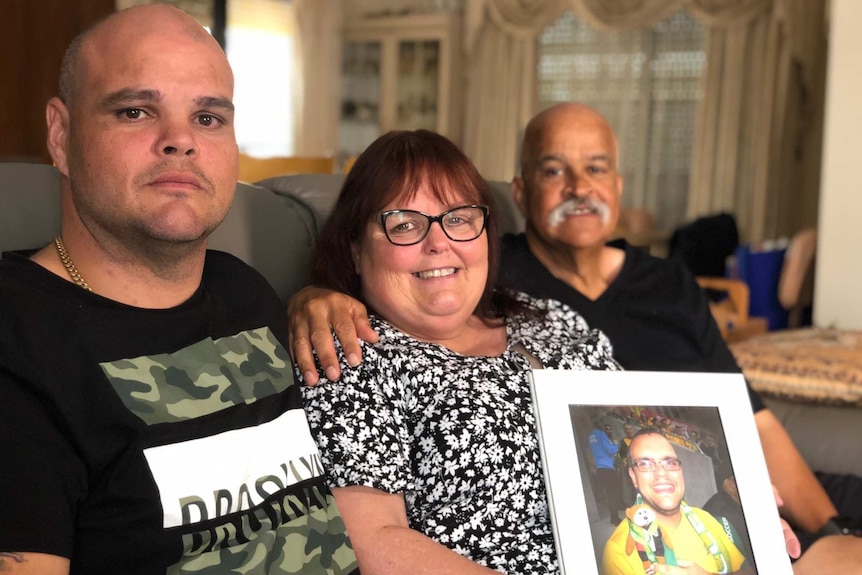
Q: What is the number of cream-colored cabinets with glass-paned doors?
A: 1